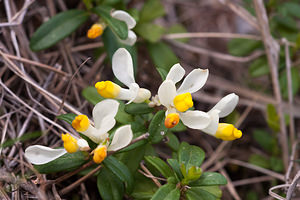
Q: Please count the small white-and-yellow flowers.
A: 8